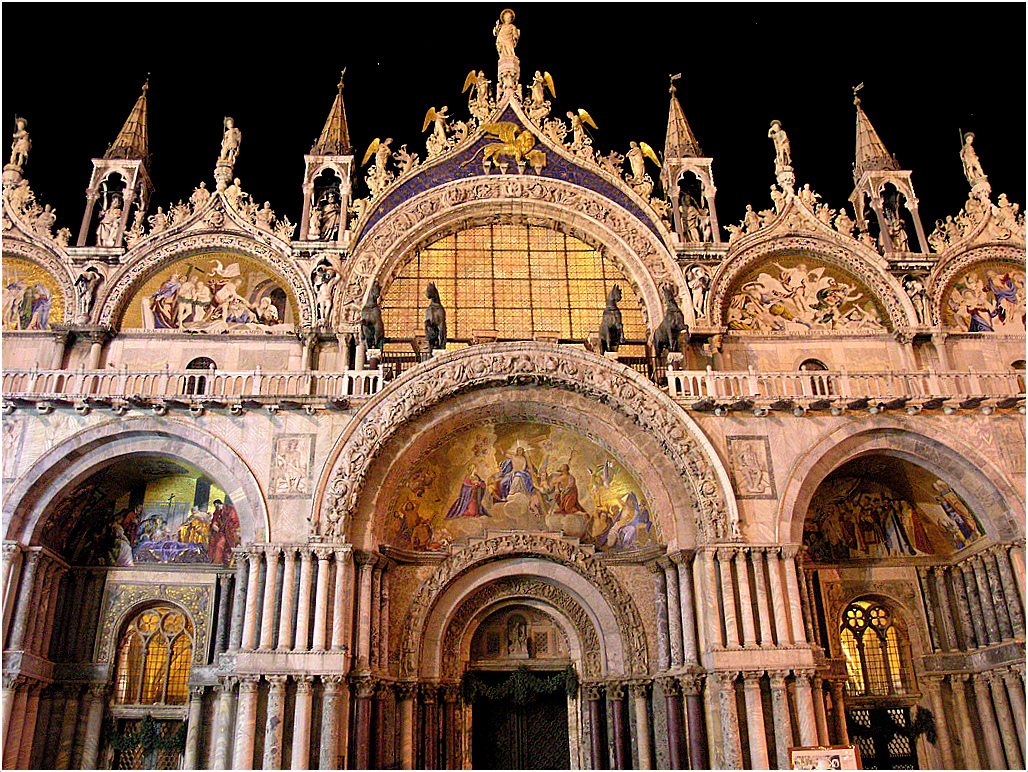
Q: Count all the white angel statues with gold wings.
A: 6